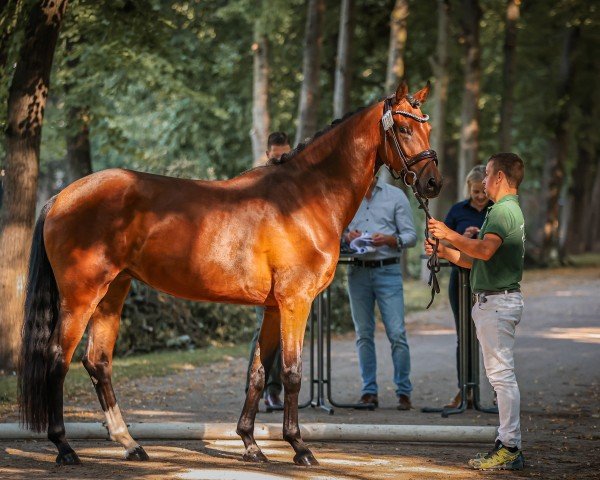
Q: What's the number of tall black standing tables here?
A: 2